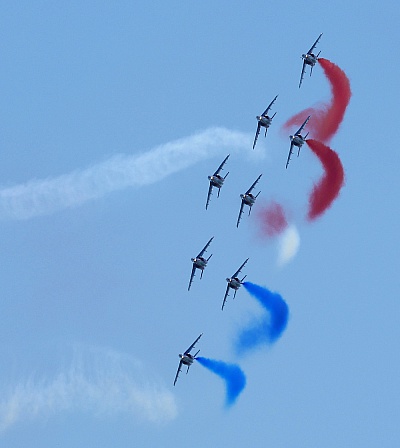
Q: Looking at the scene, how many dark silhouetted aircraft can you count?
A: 8